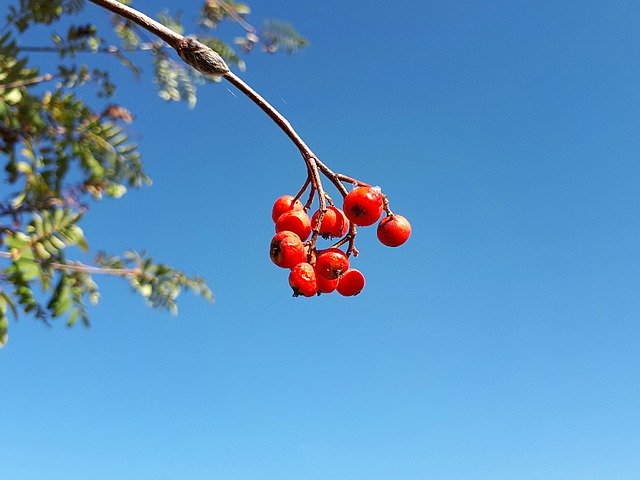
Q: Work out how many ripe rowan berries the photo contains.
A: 11